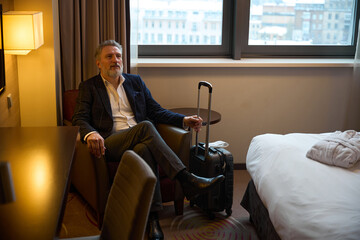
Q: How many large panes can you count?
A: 2